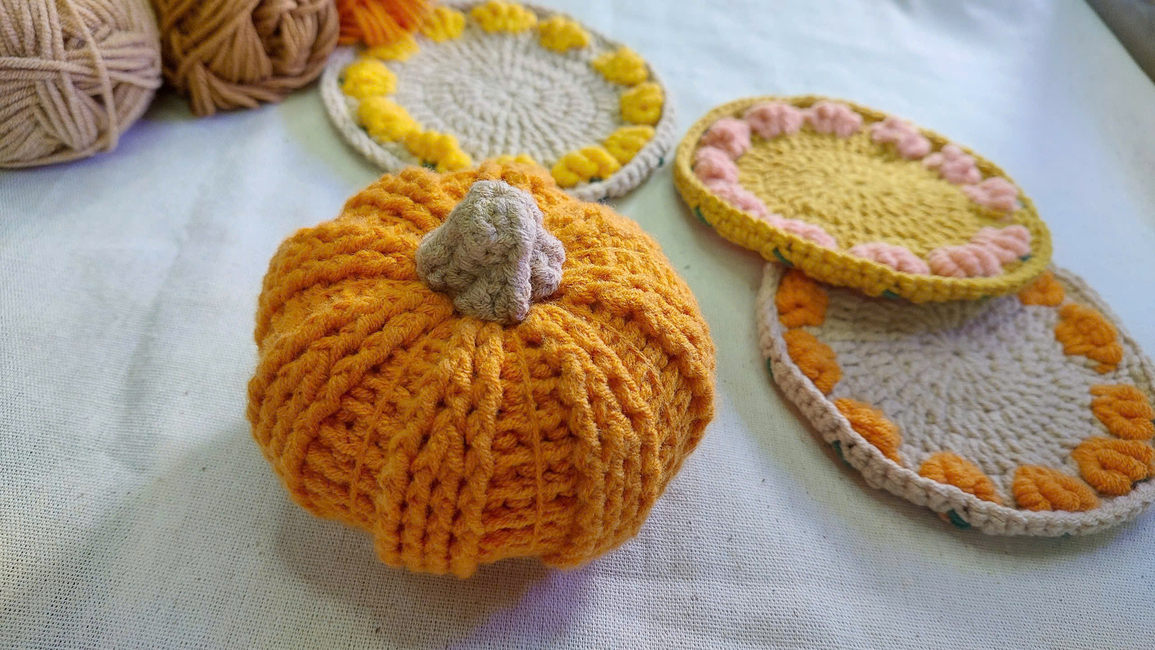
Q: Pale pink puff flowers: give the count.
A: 12